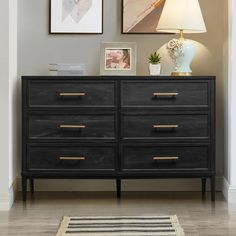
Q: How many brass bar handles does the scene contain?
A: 6